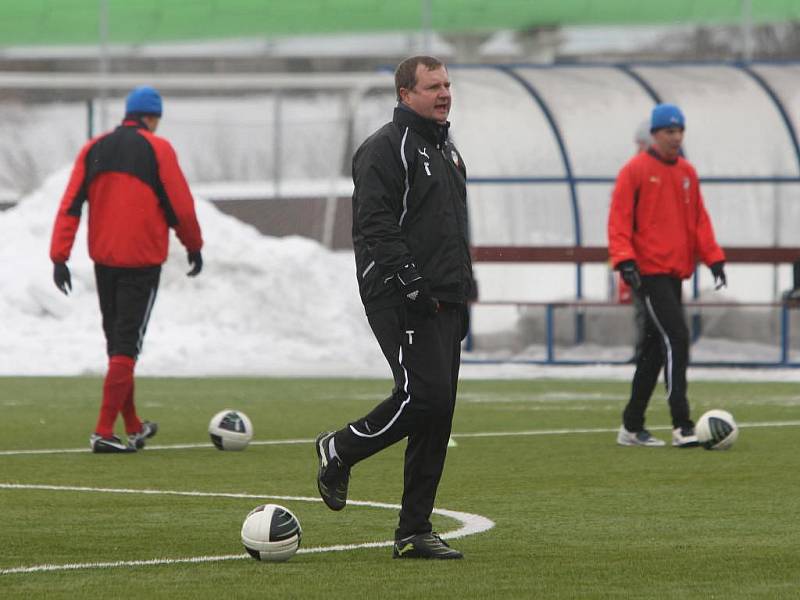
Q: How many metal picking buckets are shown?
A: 0